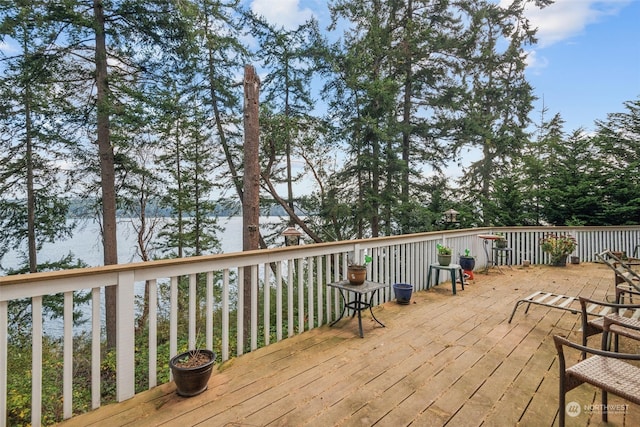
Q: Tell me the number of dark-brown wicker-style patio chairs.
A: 3